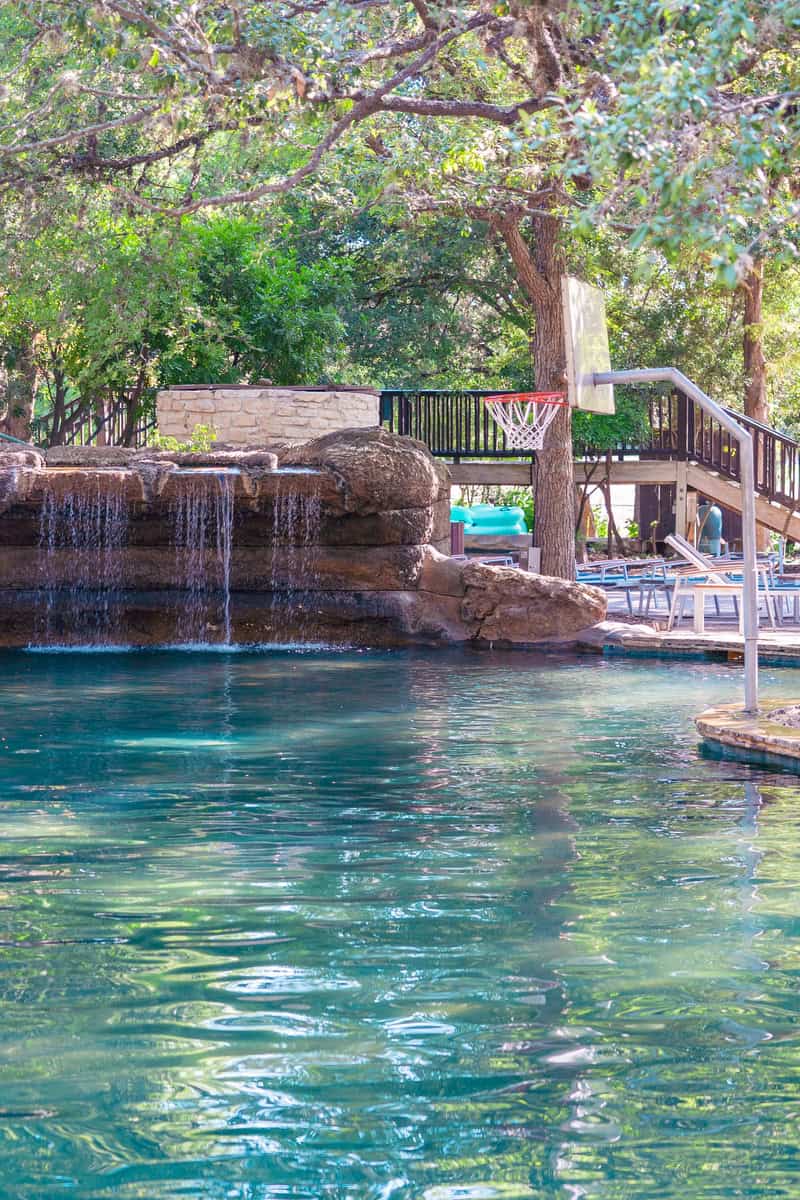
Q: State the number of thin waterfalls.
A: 3